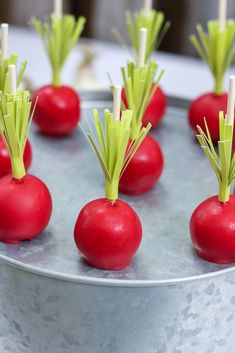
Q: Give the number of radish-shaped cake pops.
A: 8